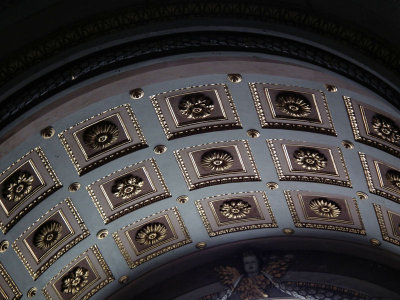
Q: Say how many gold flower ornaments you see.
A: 14